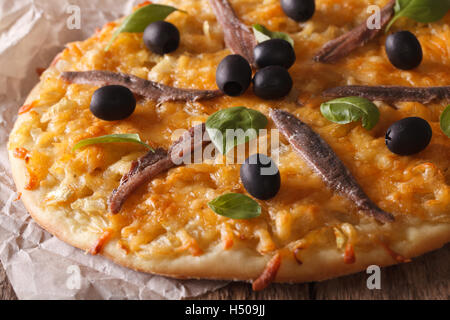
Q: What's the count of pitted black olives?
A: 9